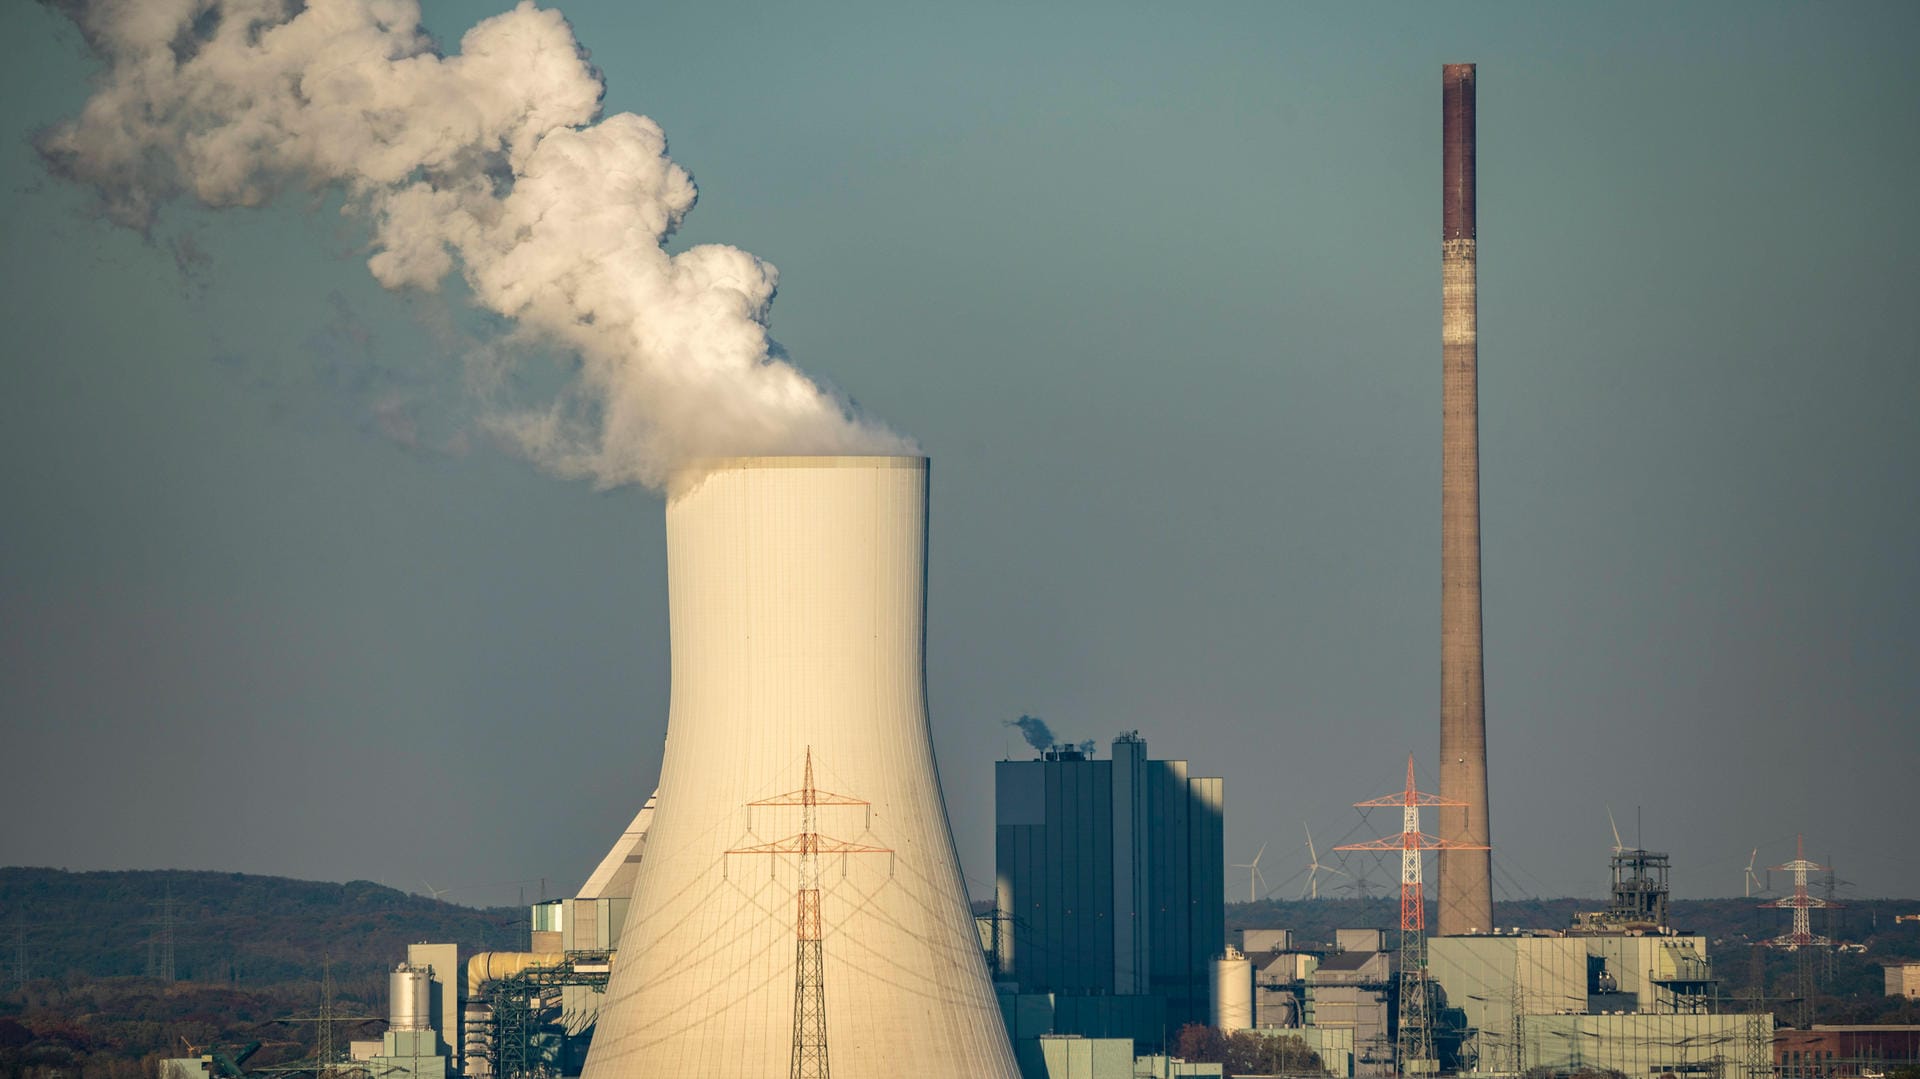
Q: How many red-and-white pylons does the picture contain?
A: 3